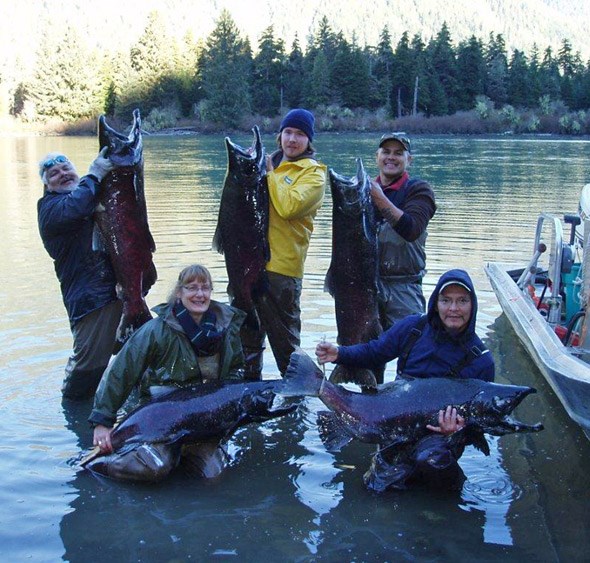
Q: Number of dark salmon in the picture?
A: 5